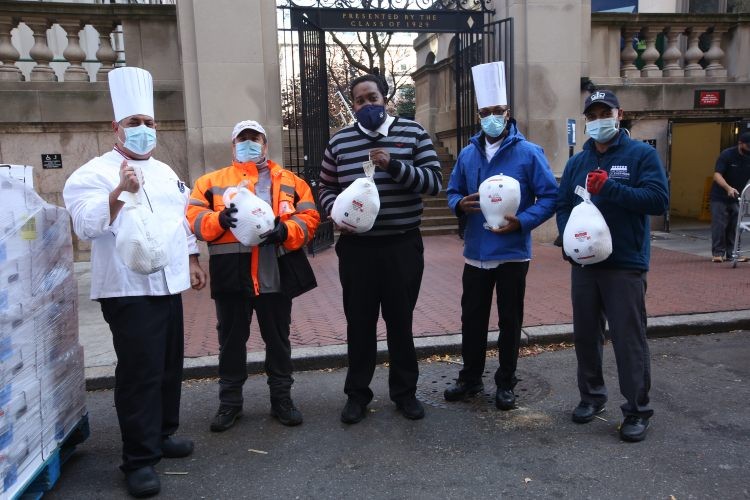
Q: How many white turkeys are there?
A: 5